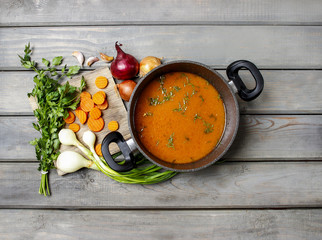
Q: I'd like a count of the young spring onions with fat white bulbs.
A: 3